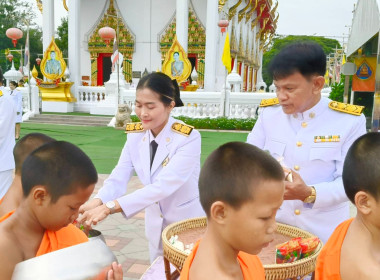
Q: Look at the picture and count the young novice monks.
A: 4